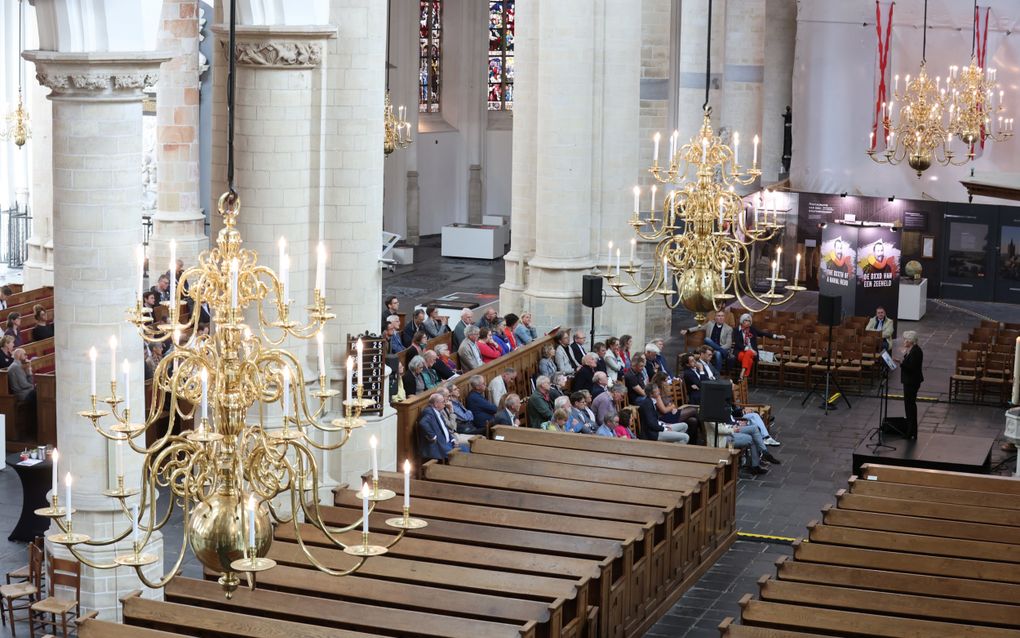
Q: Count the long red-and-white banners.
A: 2